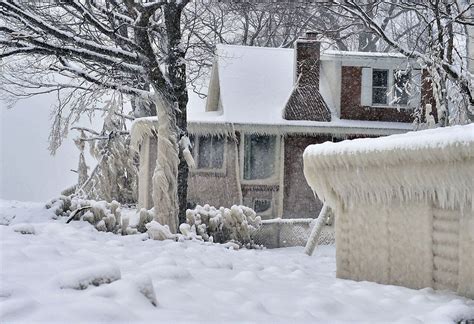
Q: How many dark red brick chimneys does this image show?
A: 1